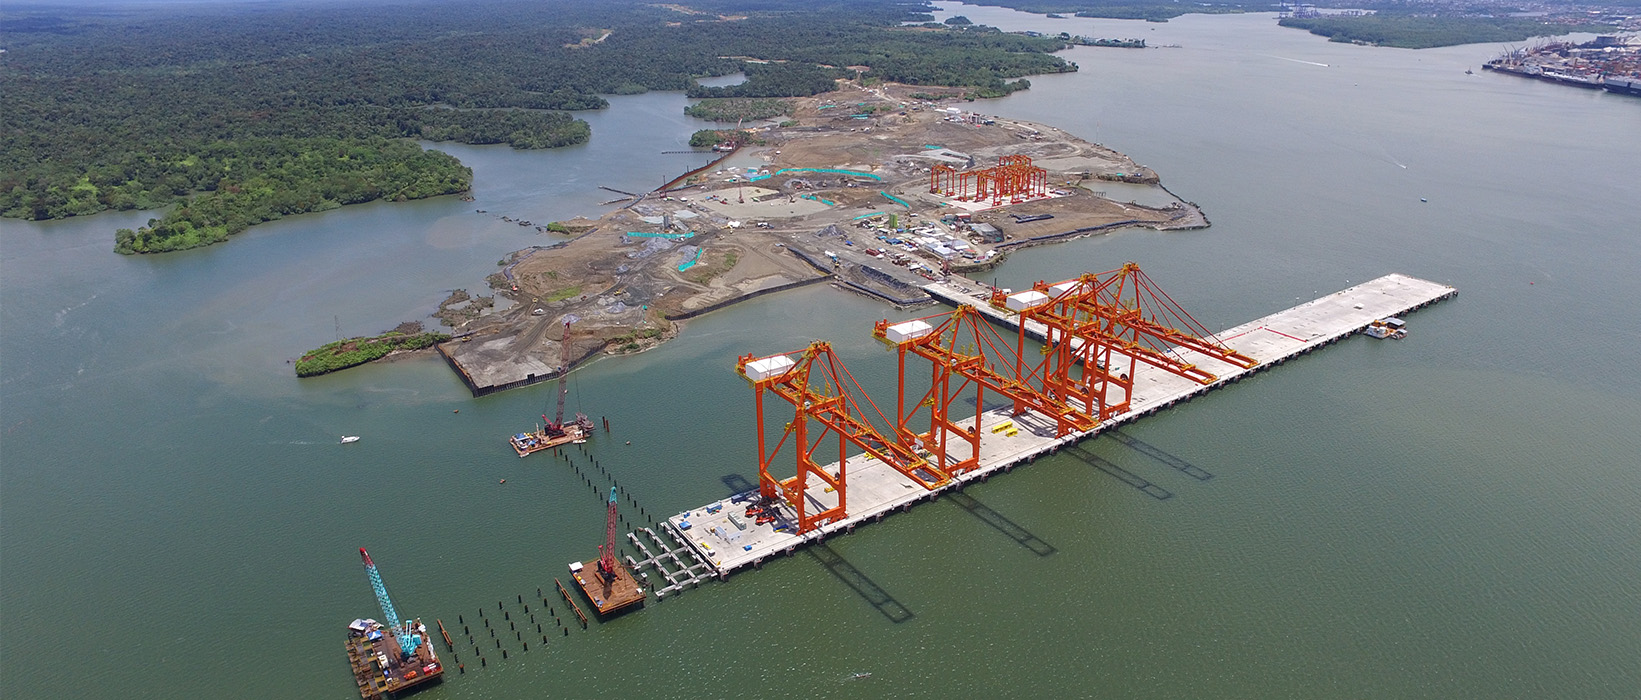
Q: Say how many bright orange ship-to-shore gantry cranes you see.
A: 4